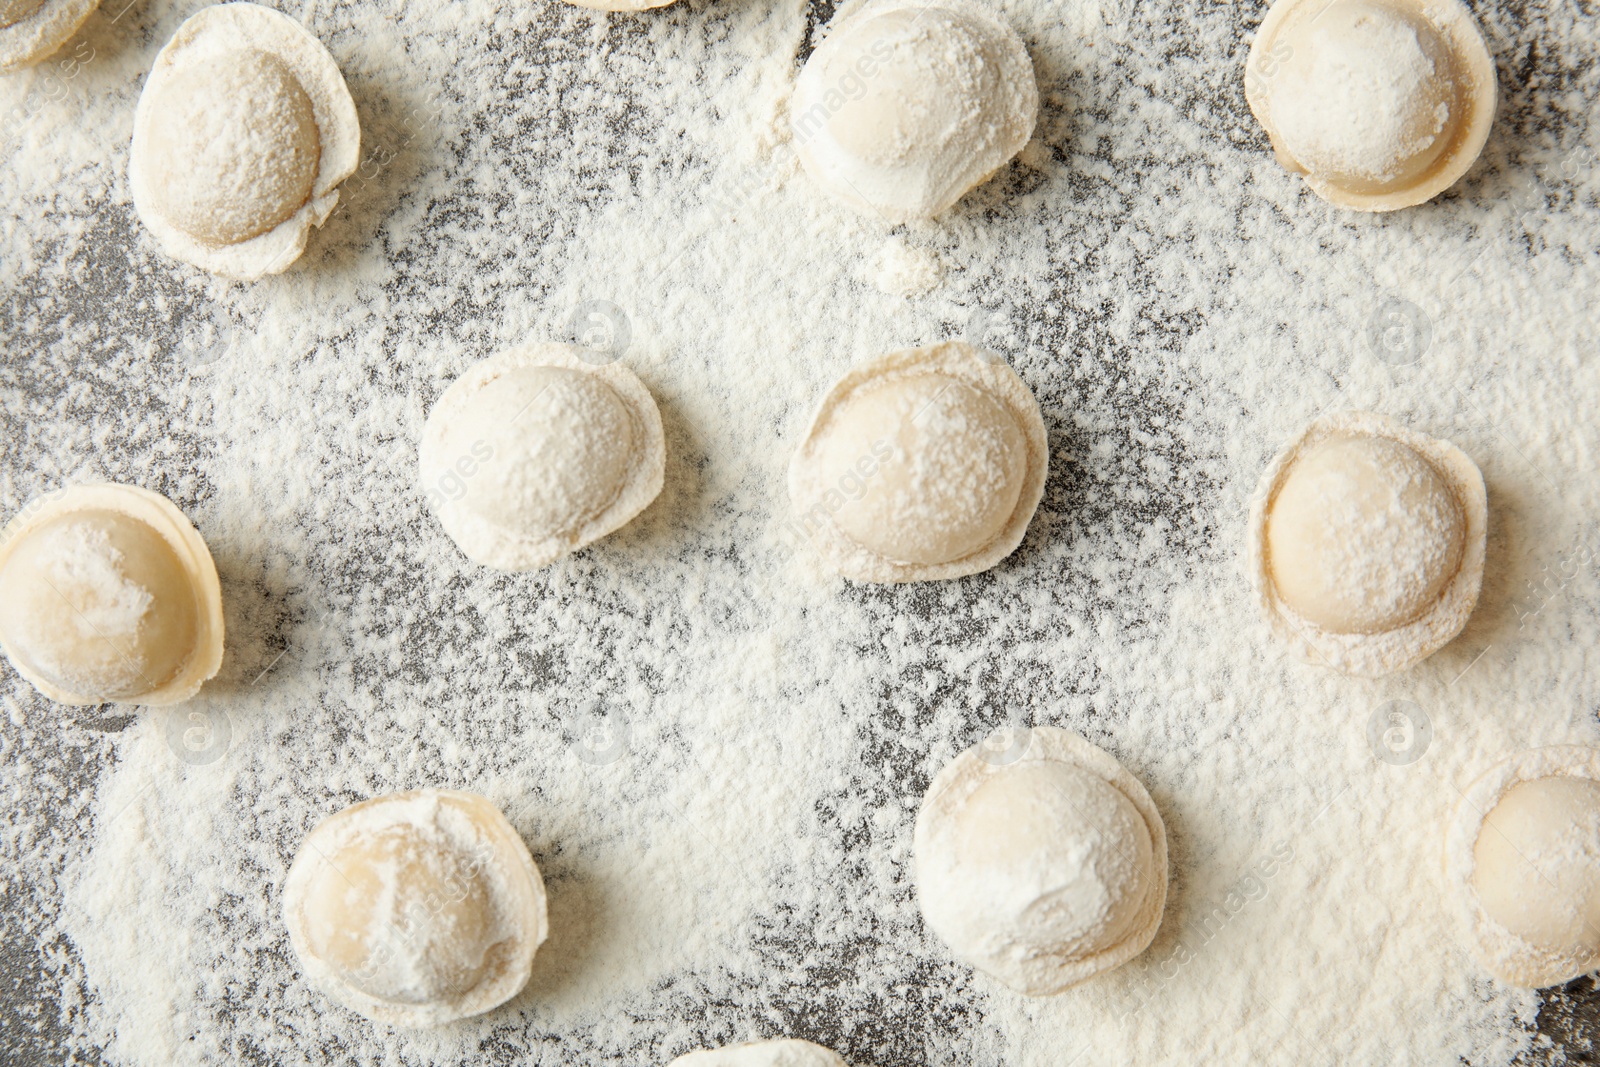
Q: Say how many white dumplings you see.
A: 13